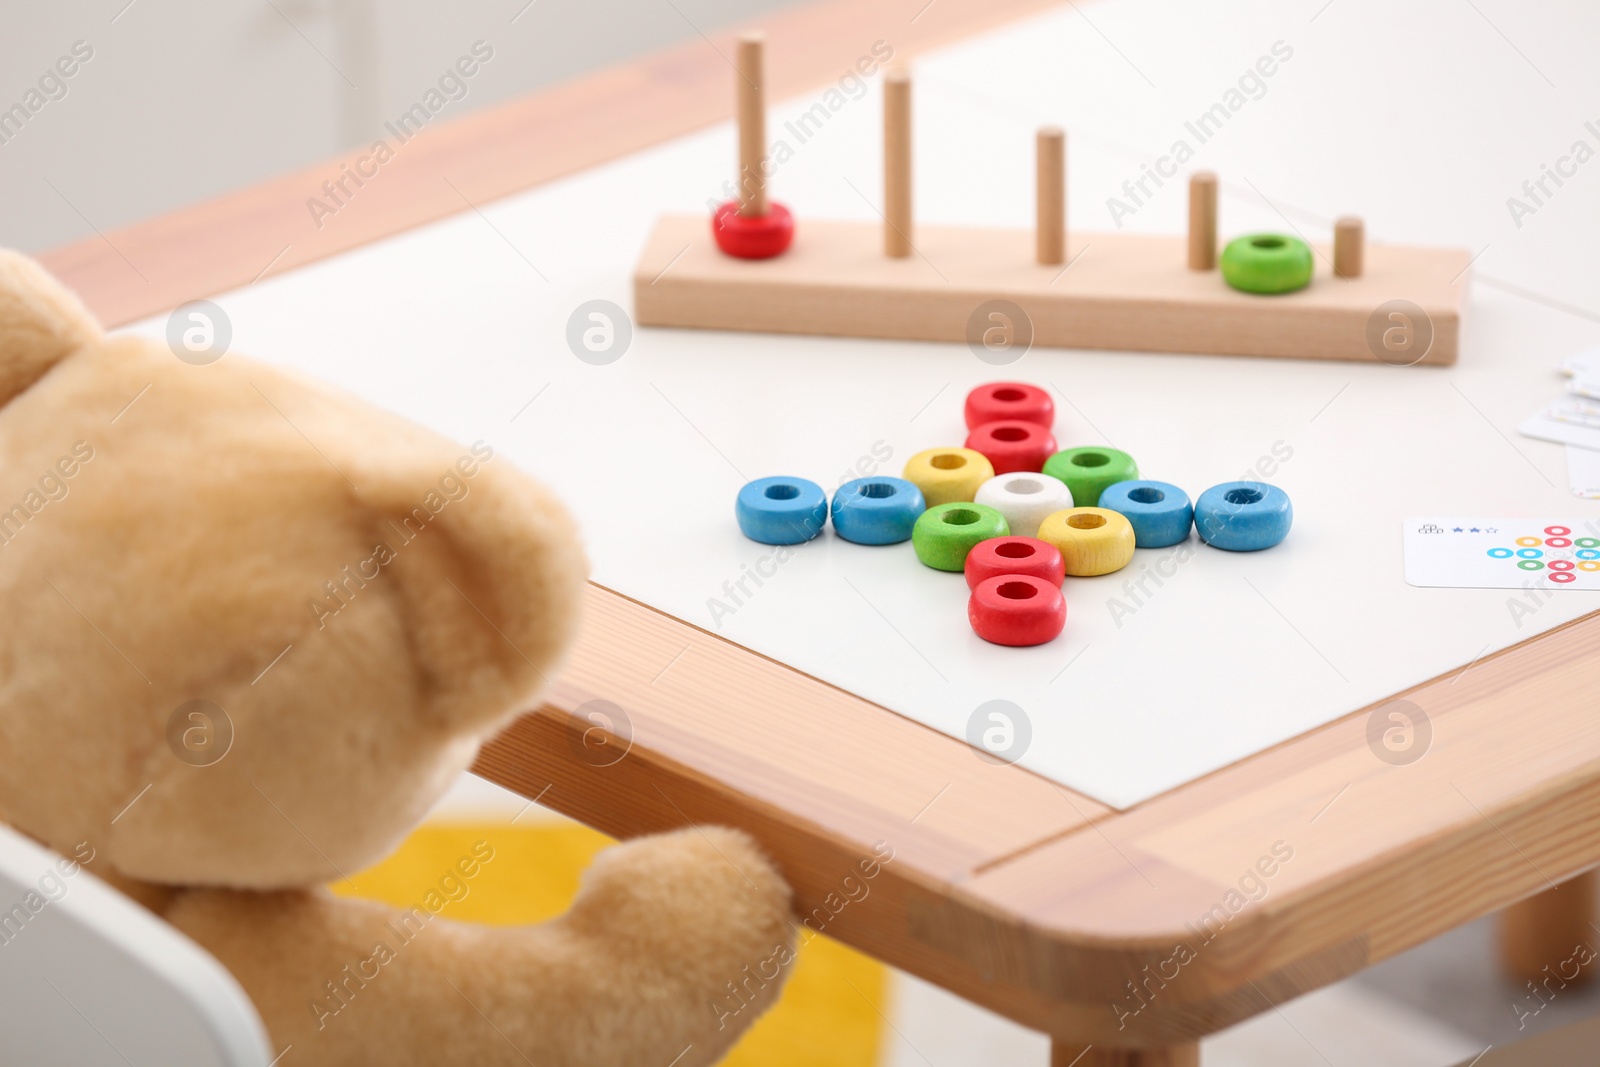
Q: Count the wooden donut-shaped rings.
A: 15